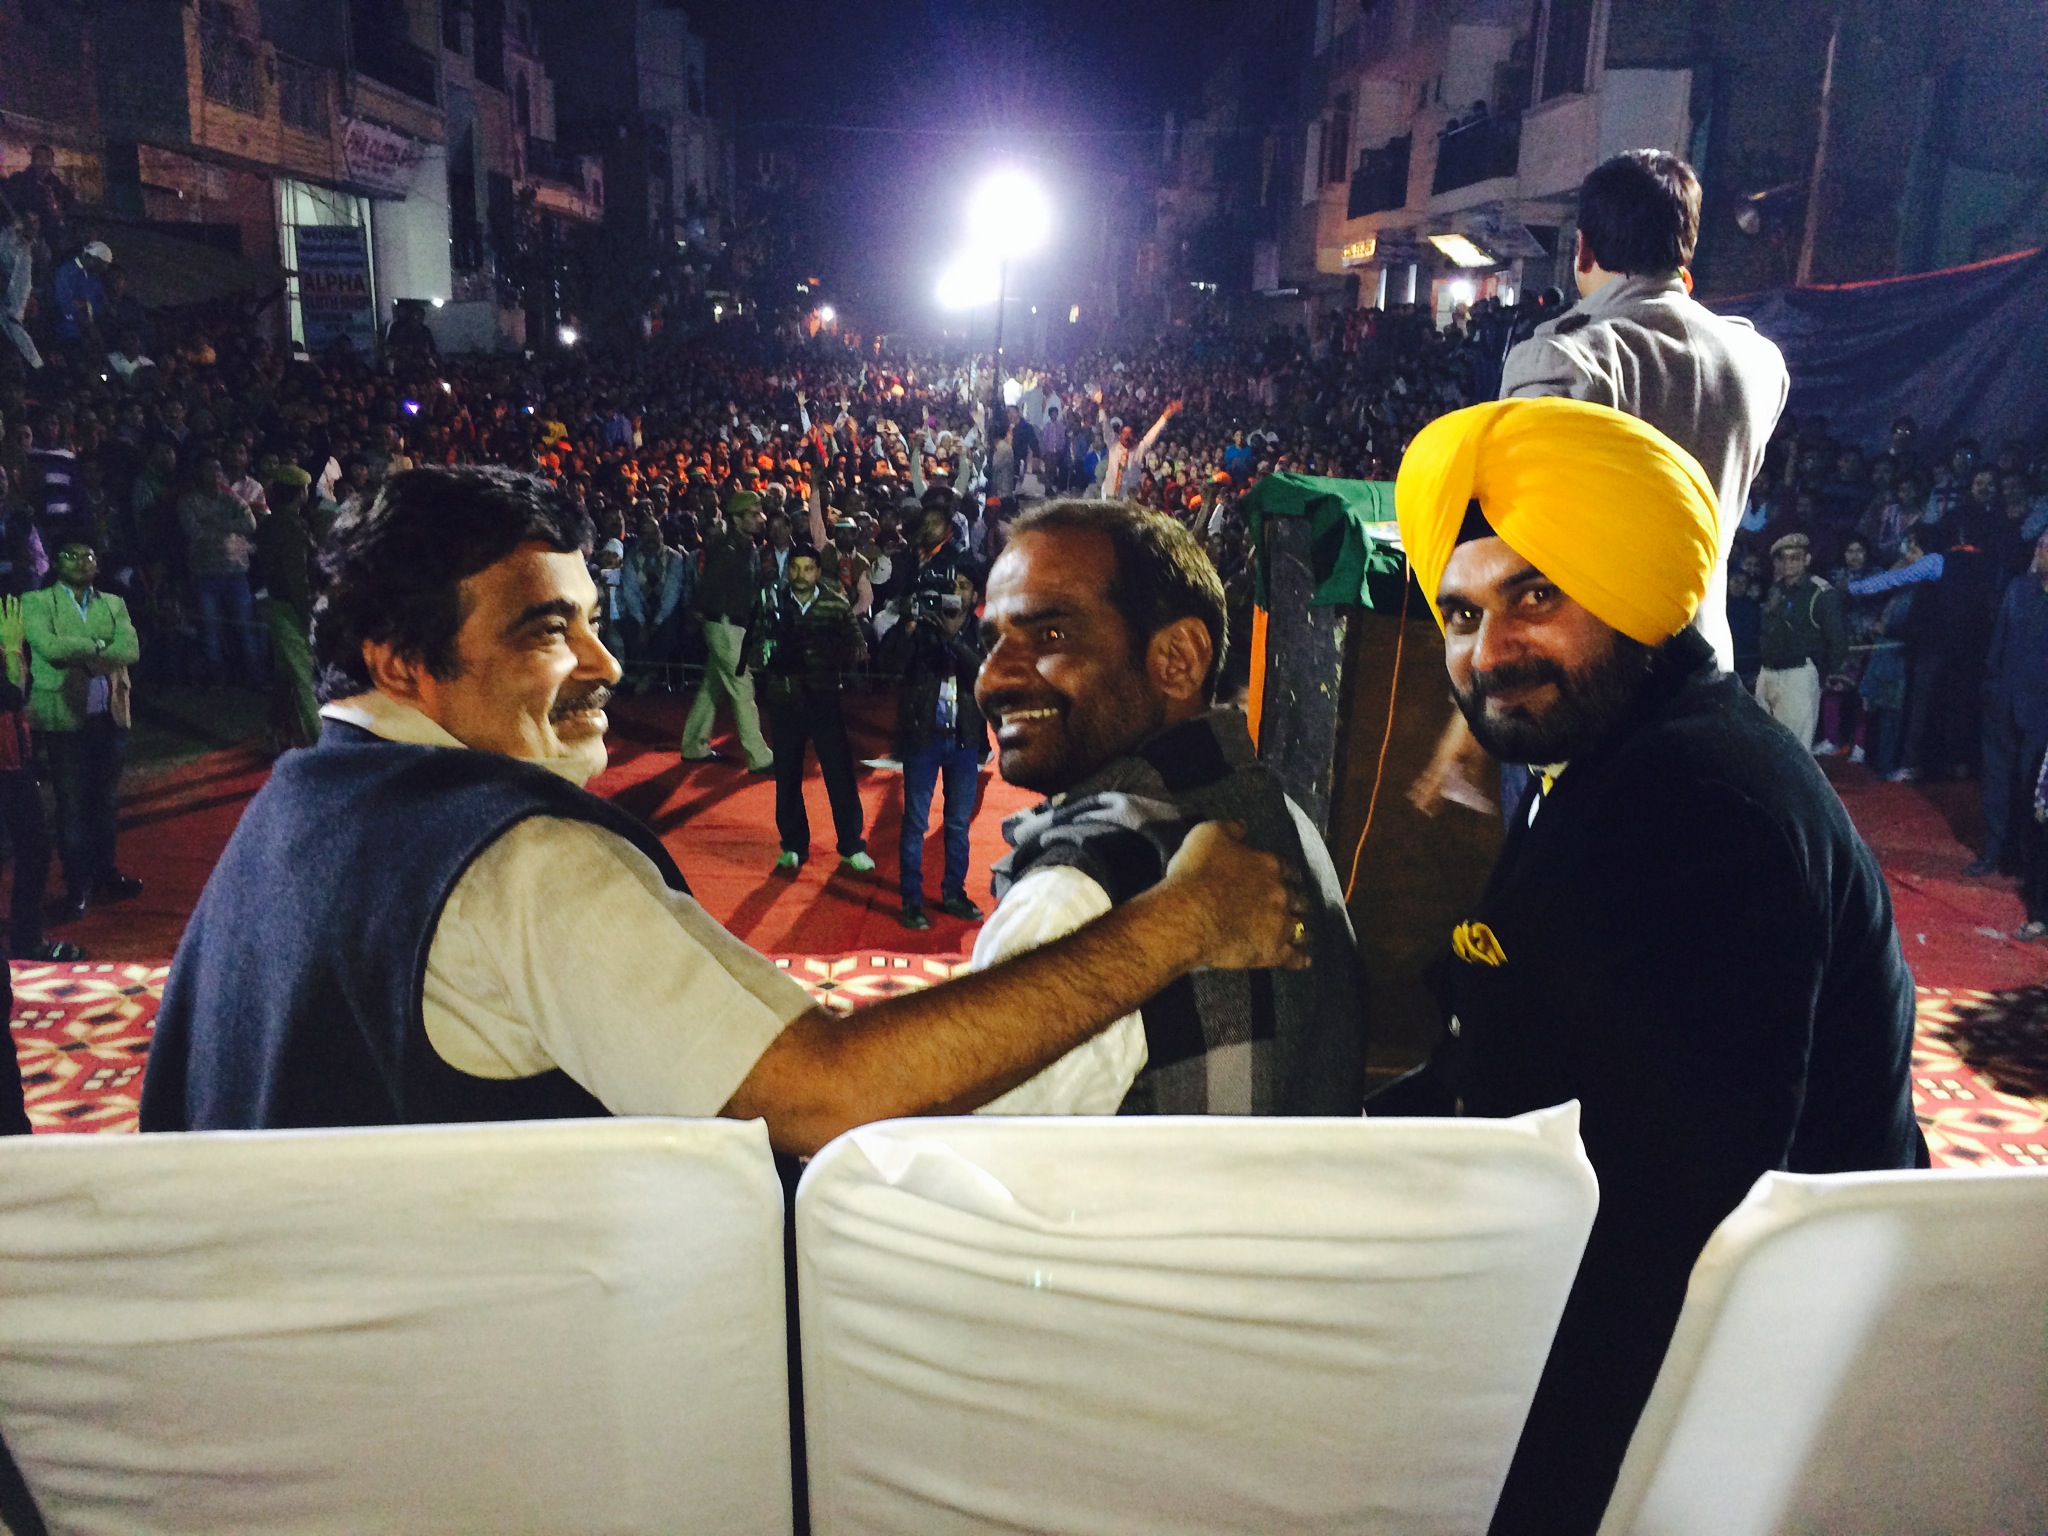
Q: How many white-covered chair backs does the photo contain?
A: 3